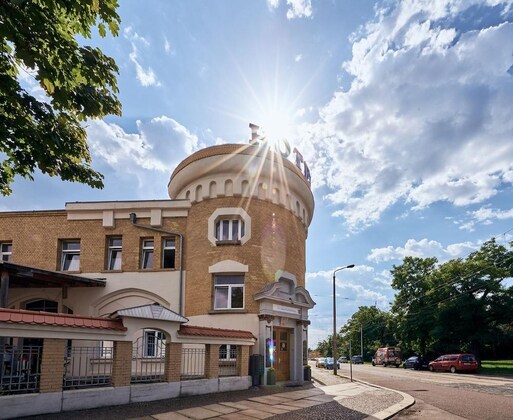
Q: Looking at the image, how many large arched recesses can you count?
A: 2